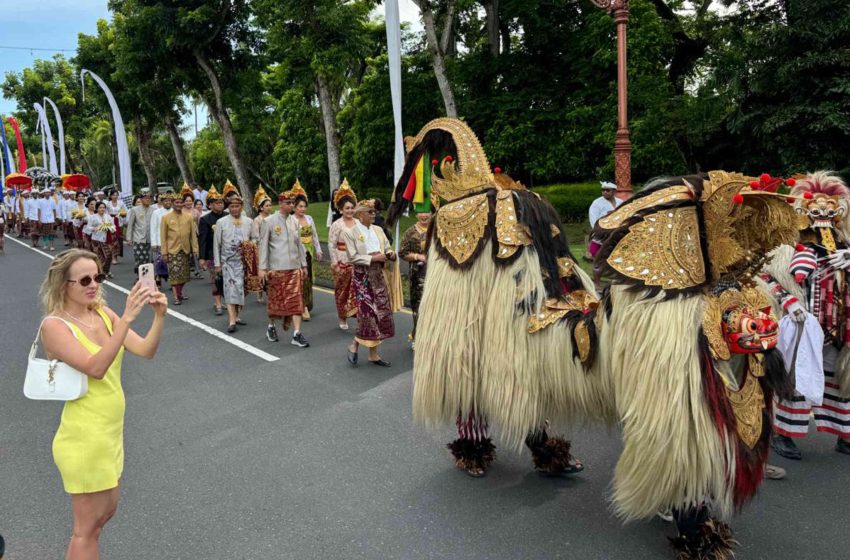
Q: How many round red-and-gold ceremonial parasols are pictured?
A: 2